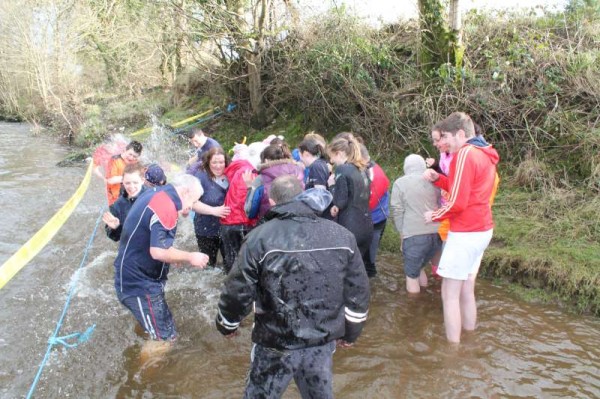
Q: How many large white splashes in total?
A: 1